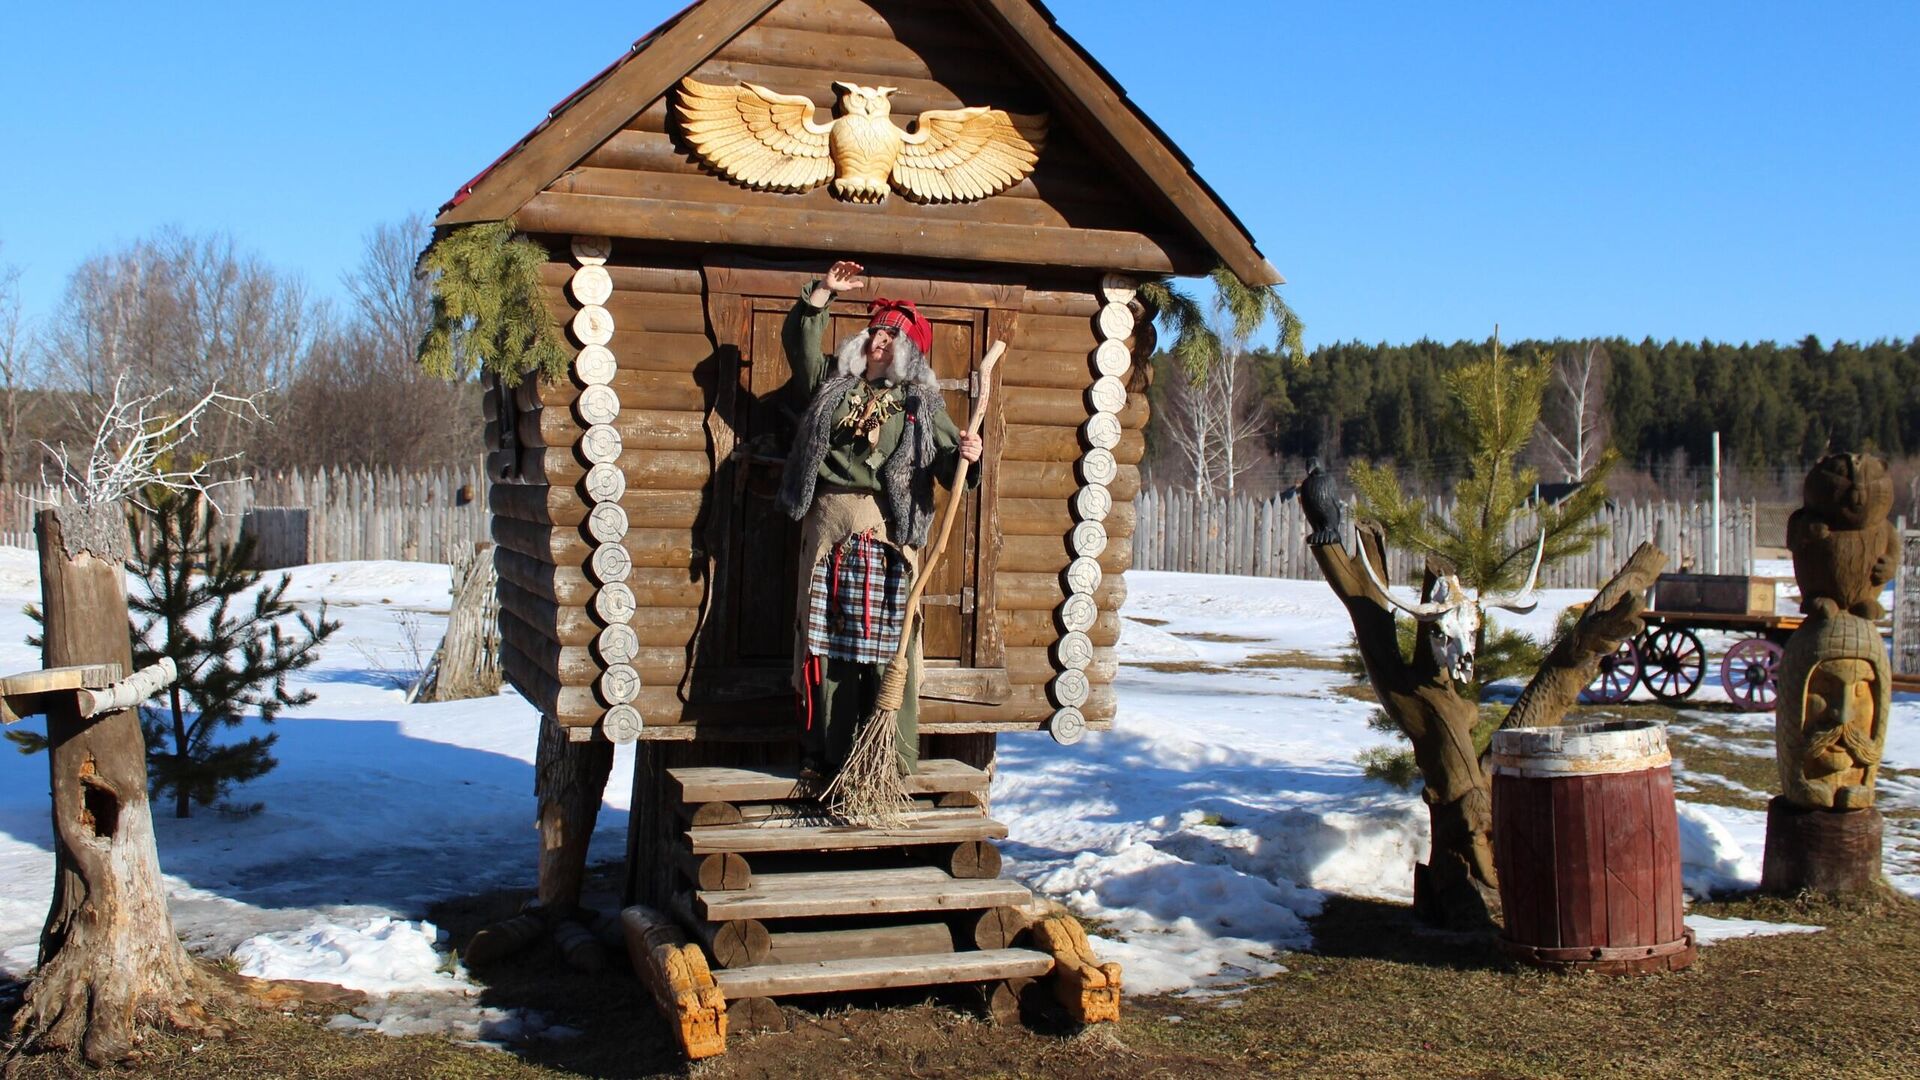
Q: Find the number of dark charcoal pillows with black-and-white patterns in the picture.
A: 0